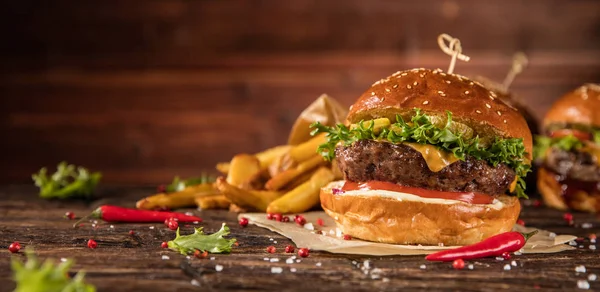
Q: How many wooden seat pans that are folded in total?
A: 0